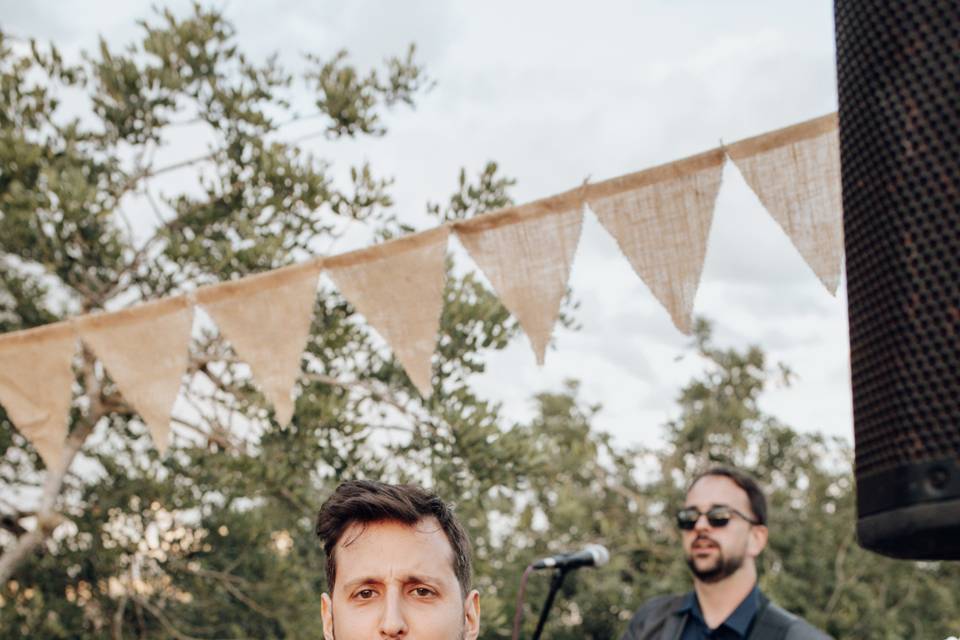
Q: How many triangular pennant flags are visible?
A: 7